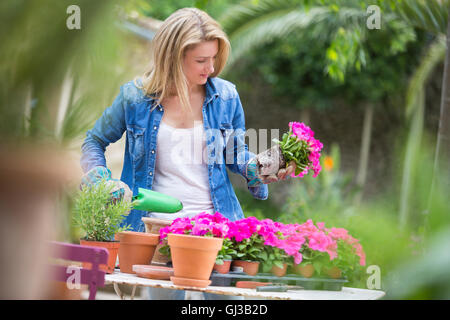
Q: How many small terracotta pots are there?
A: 5